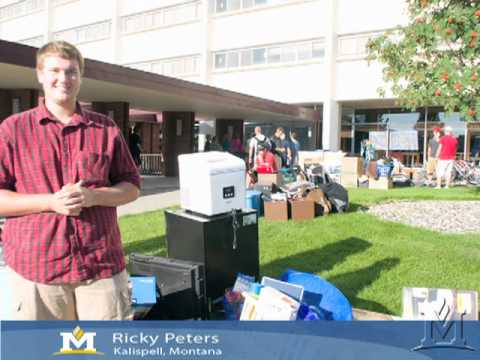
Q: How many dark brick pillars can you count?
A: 4